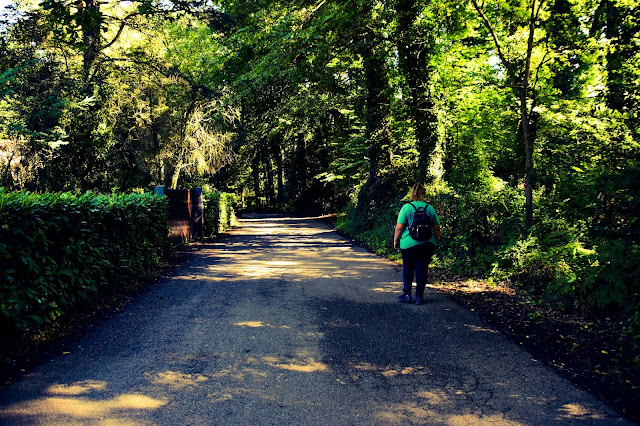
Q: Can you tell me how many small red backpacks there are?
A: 0